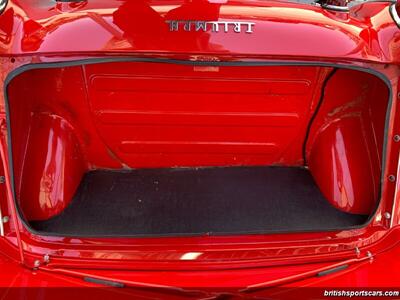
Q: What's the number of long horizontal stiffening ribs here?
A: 3